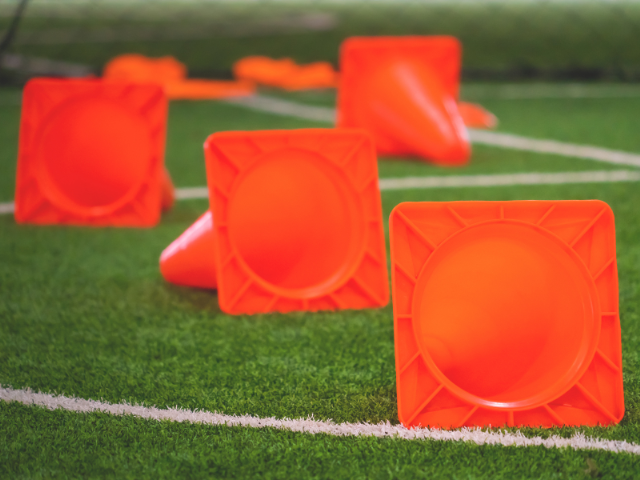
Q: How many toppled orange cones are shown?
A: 4